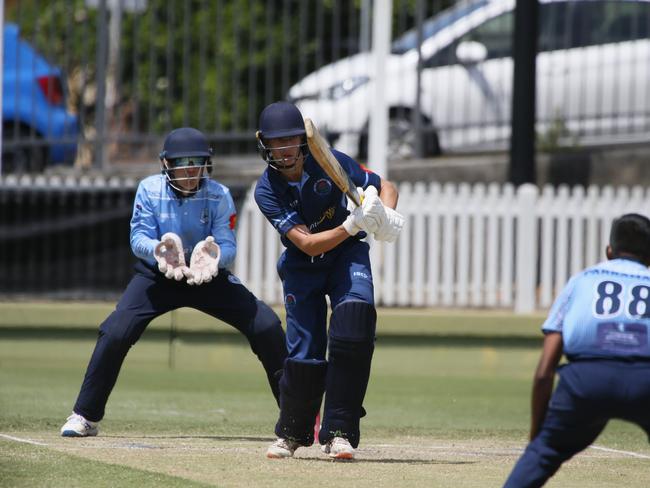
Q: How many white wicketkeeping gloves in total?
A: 2